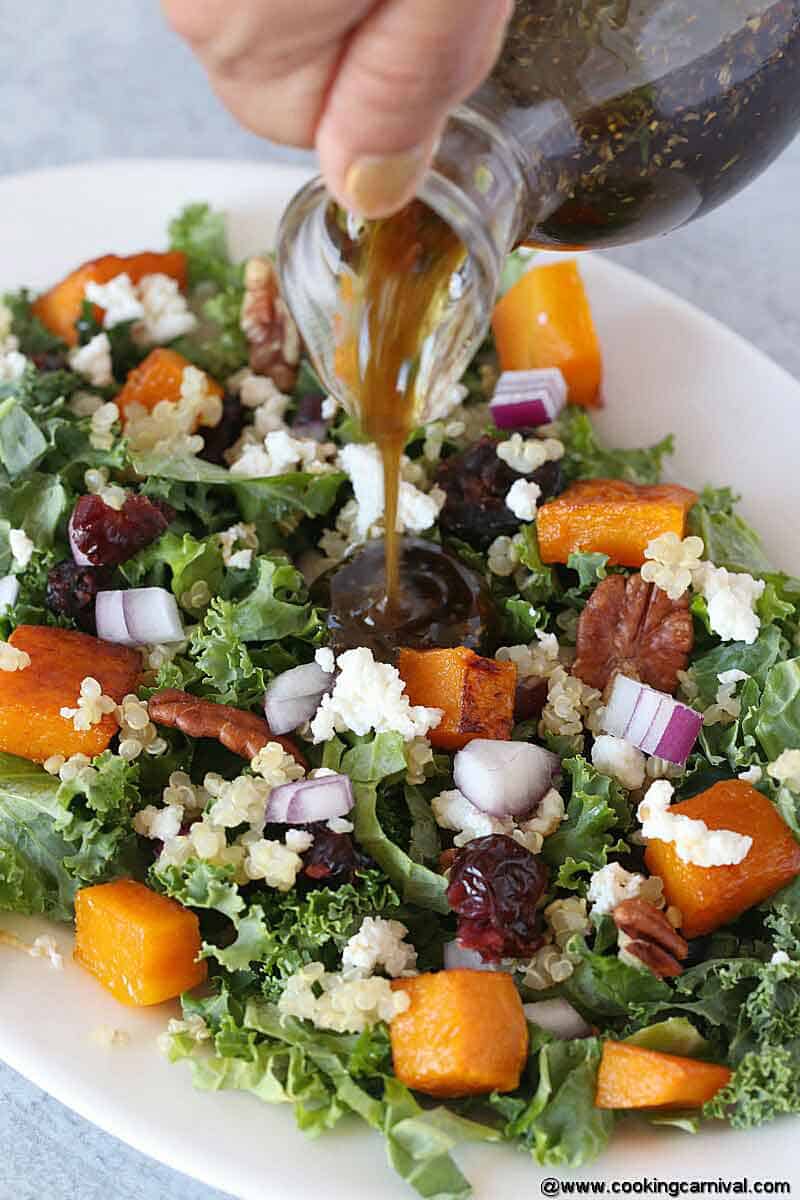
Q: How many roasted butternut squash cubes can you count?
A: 10